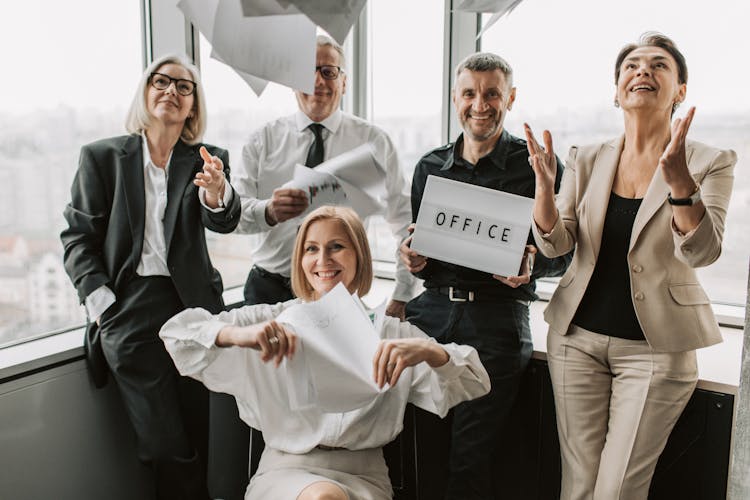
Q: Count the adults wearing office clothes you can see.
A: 5